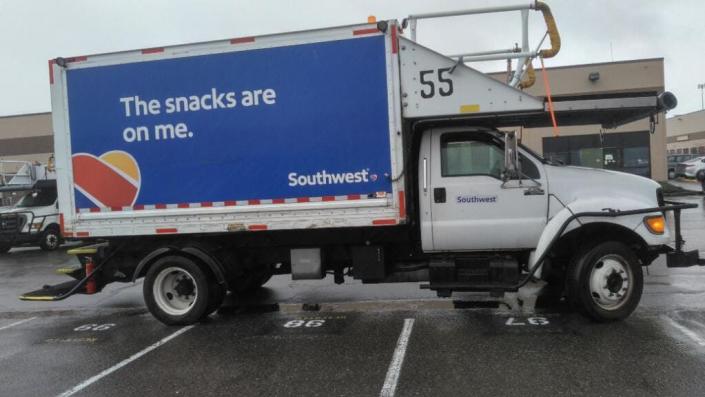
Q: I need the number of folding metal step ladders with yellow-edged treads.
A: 1